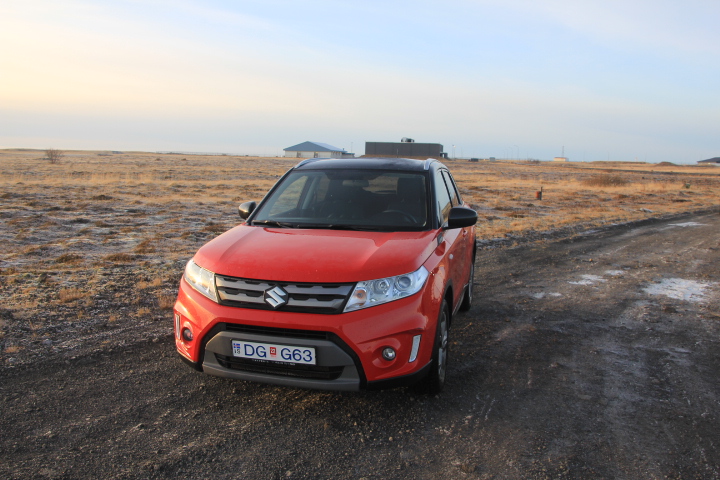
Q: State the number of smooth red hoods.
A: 1